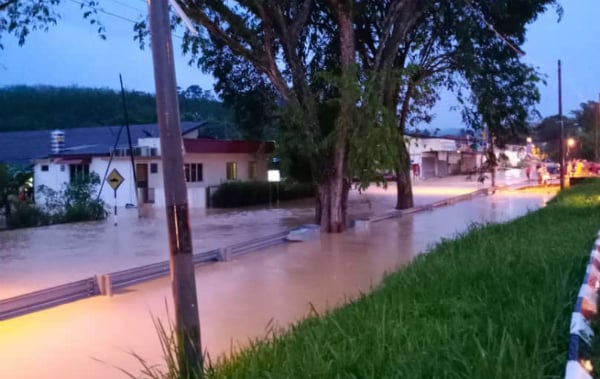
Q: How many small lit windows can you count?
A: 2